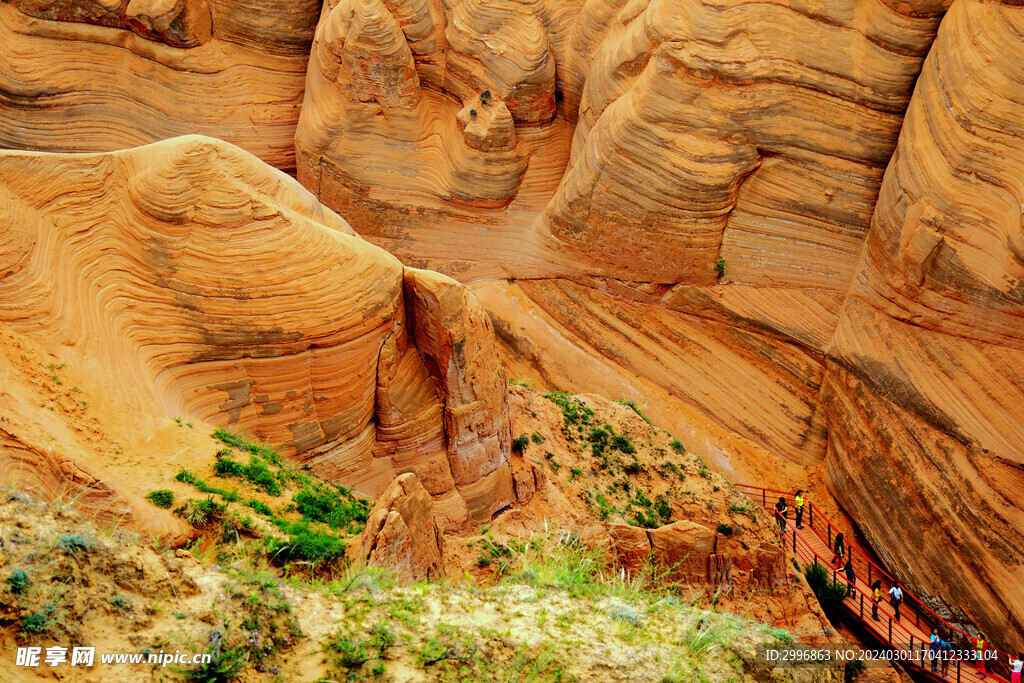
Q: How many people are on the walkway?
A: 10